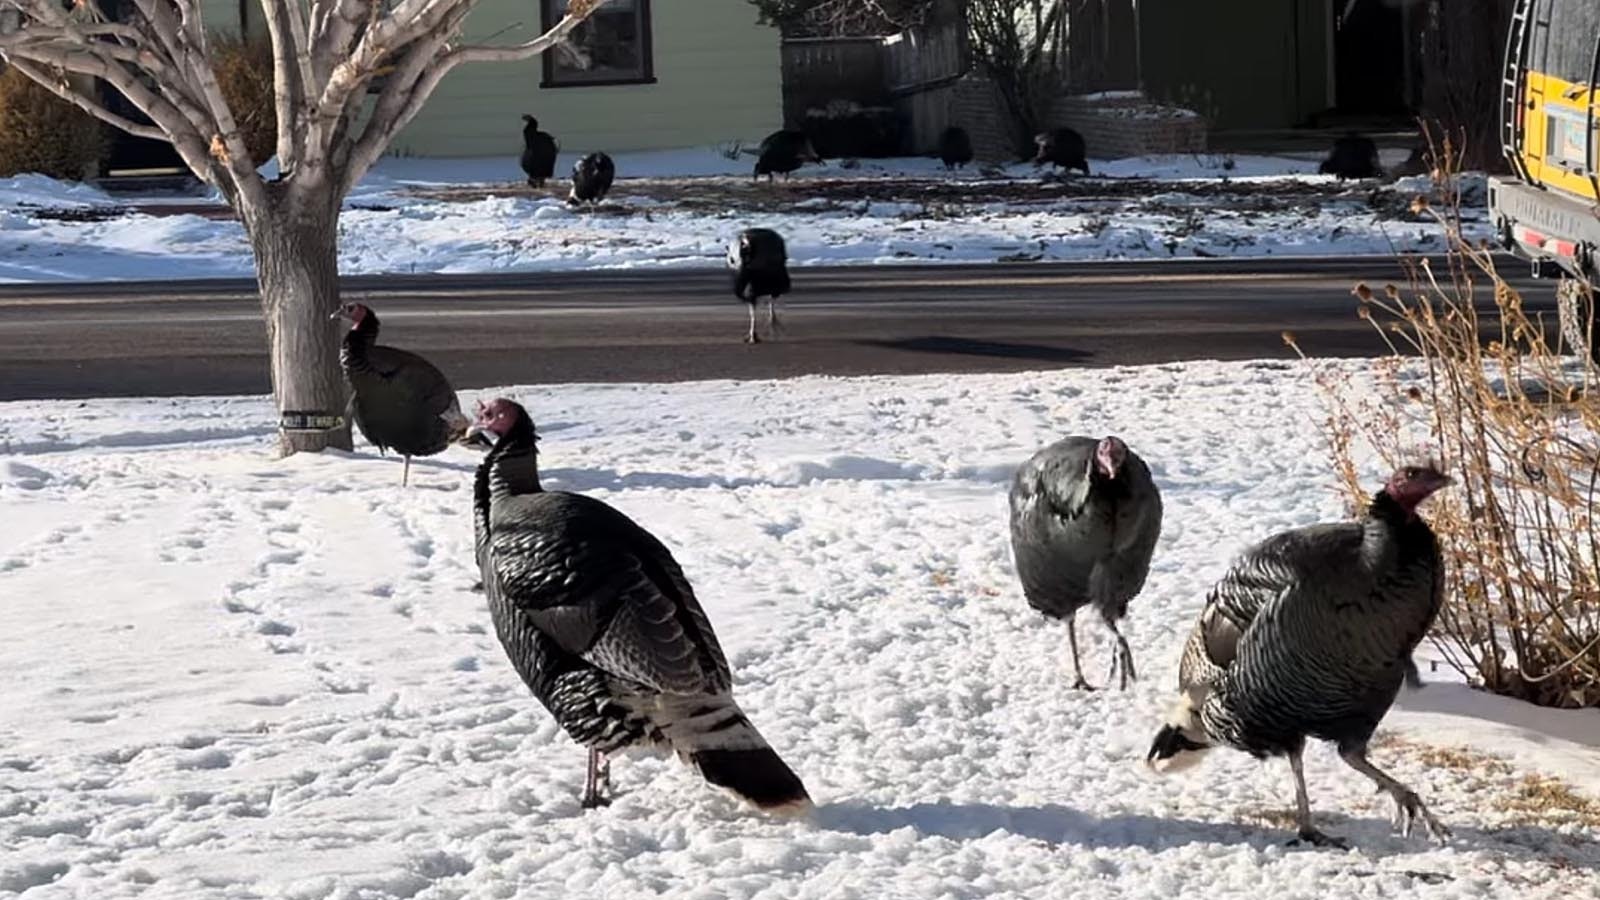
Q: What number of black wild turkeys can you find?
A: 11